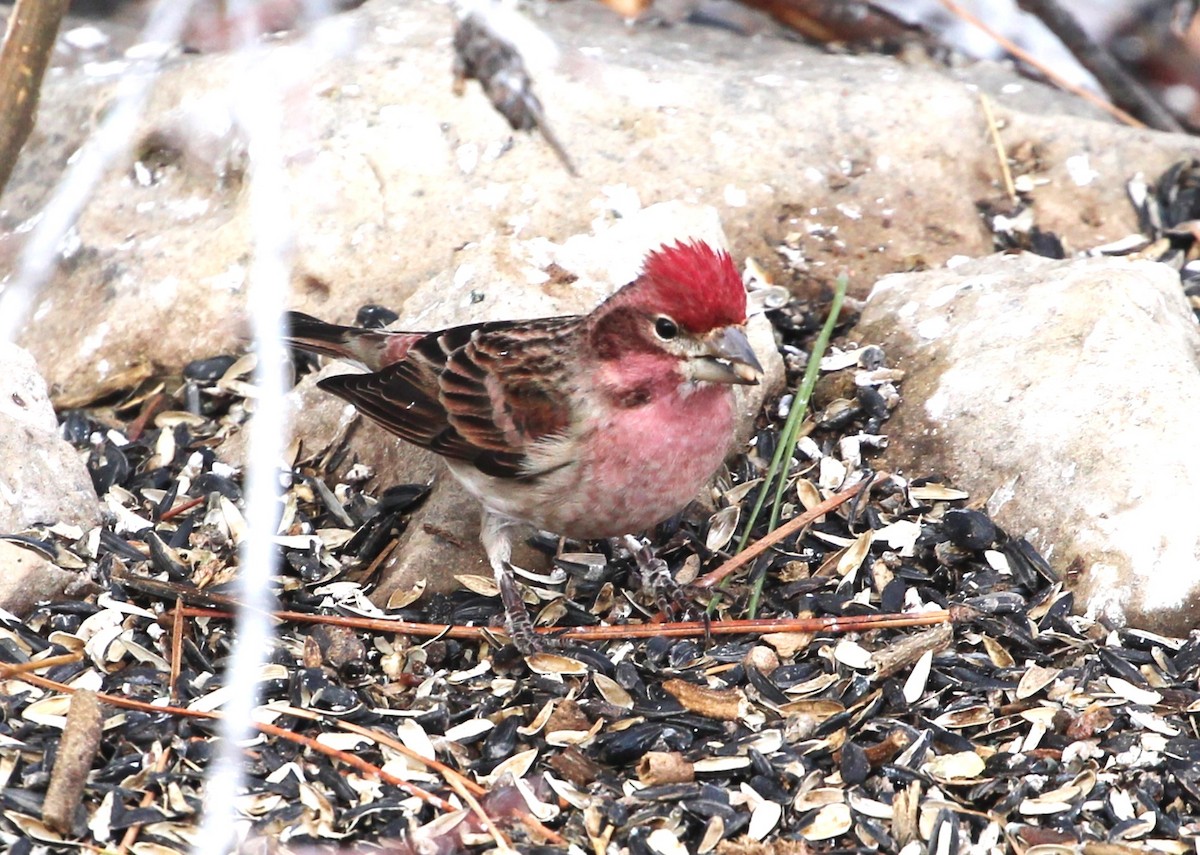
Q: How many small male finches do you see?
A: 1